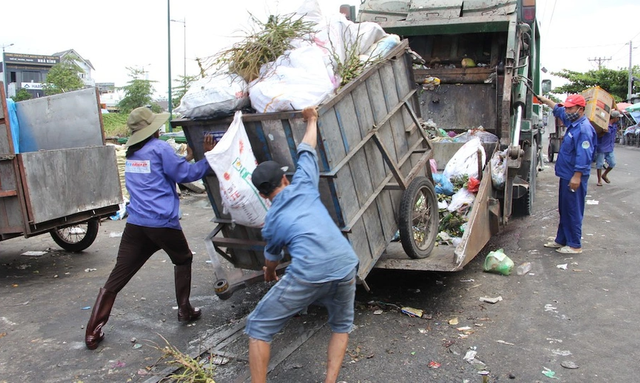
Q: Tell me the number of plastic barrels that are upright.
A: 0